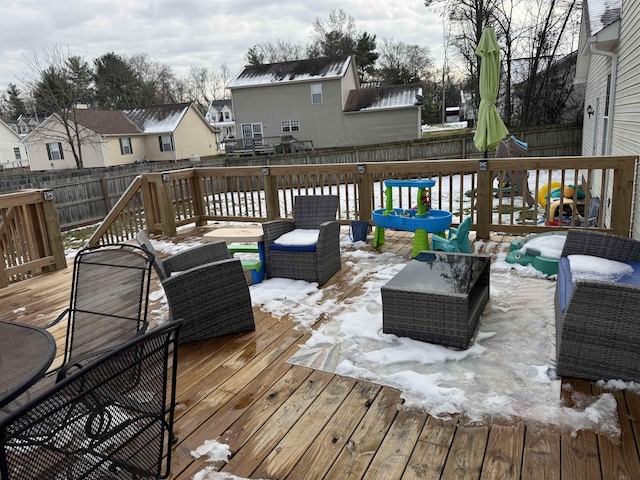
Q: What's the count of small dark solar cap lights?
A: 5